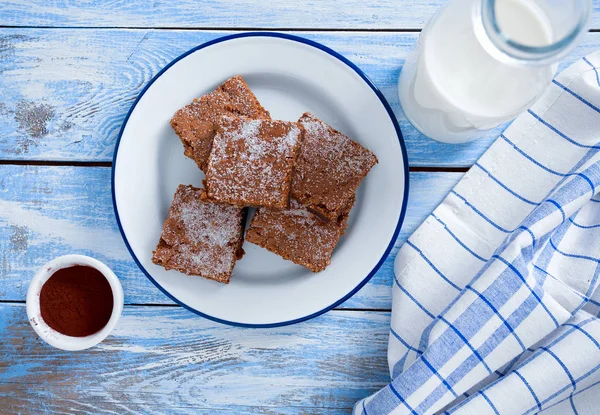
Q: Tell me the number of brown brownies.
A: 5